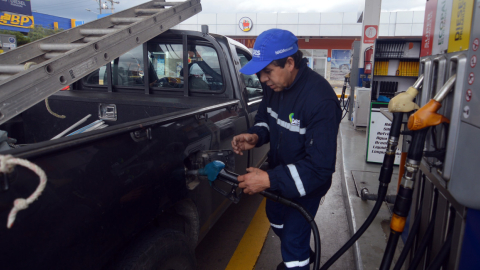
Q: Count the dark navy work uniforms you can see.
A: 1